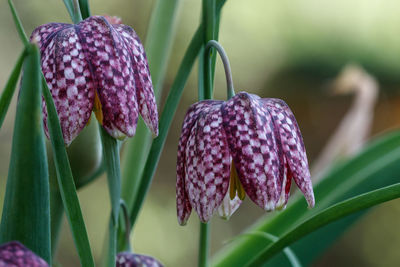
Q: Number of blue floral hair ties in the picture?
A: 0